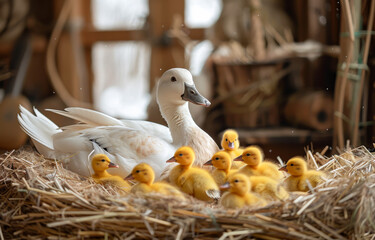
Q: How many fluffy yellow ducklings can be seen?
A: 8